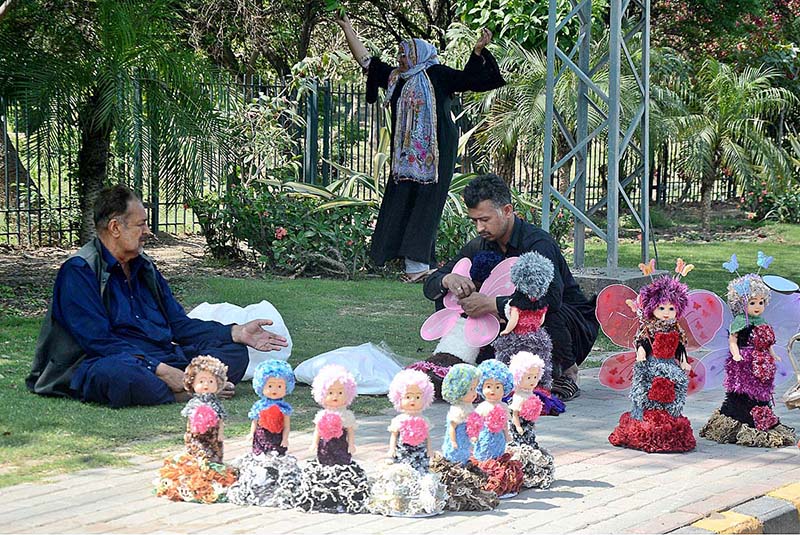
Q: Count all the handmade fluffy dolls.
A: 11